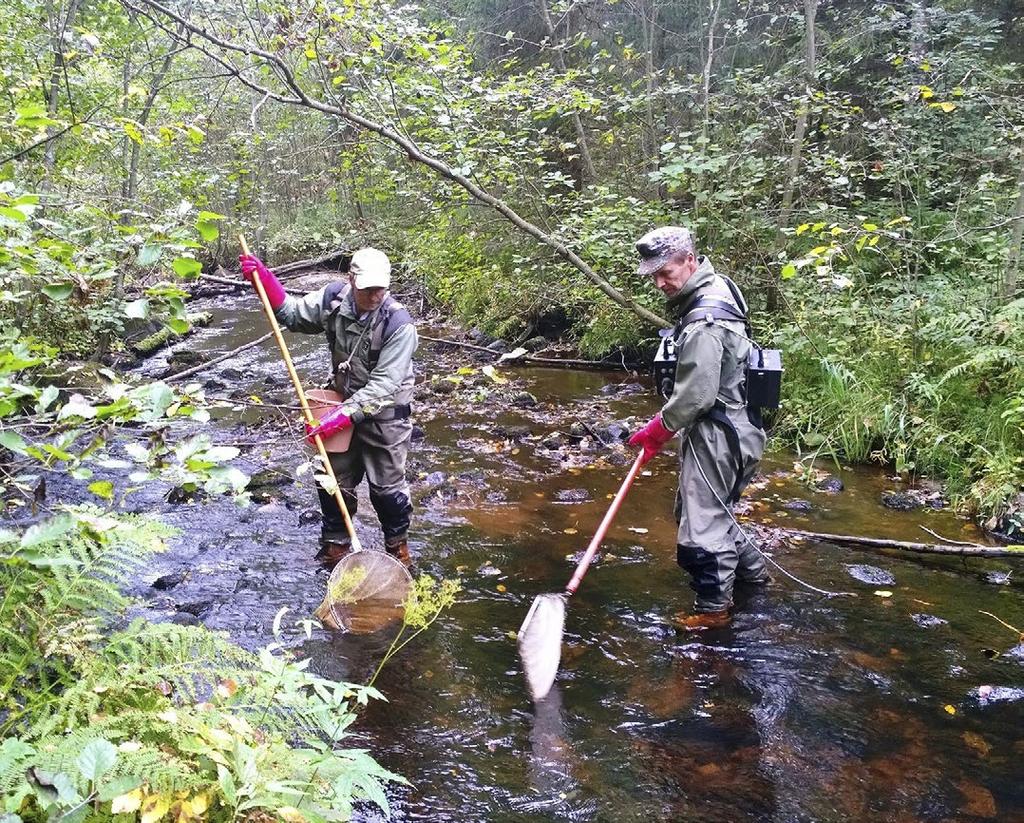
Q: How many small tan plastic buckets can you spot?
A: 1